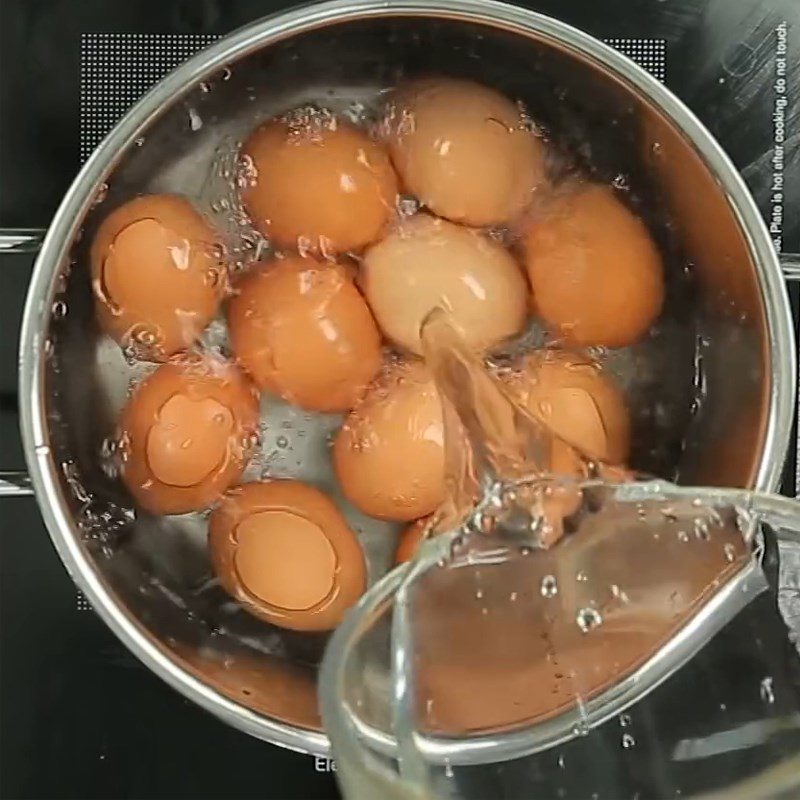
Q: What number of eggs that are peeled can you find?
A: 0